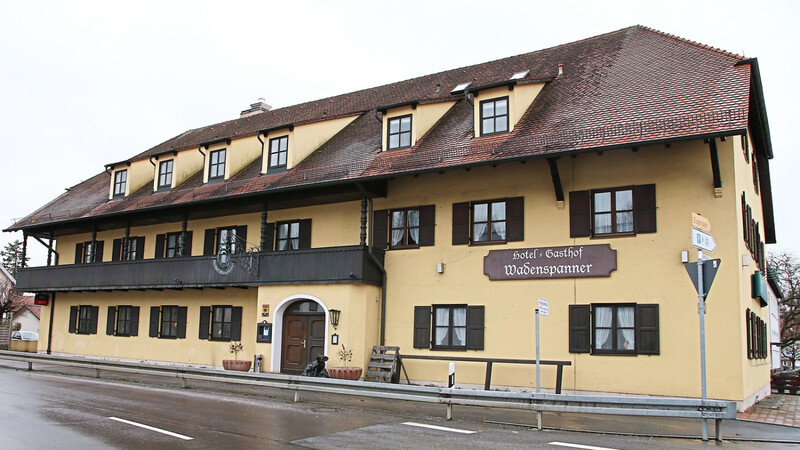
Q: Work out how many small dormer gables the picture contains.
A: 6